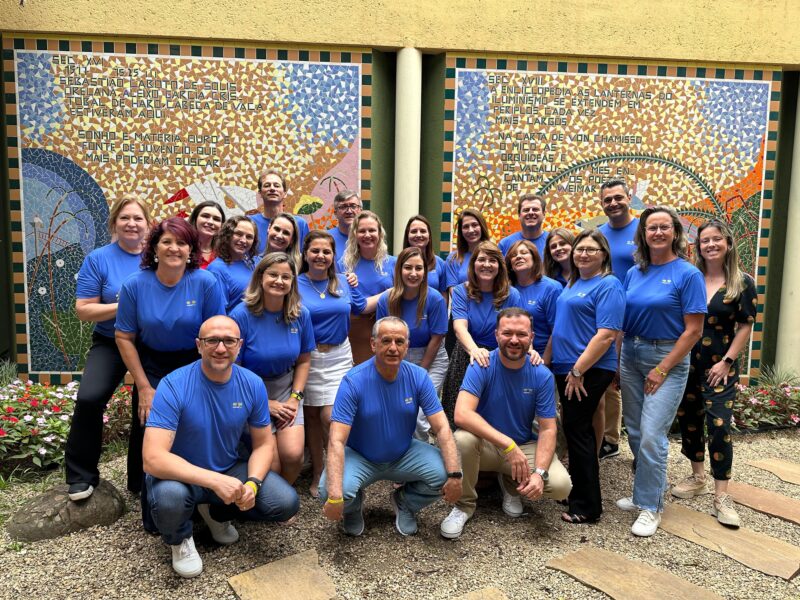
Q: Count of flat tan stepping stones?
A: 6